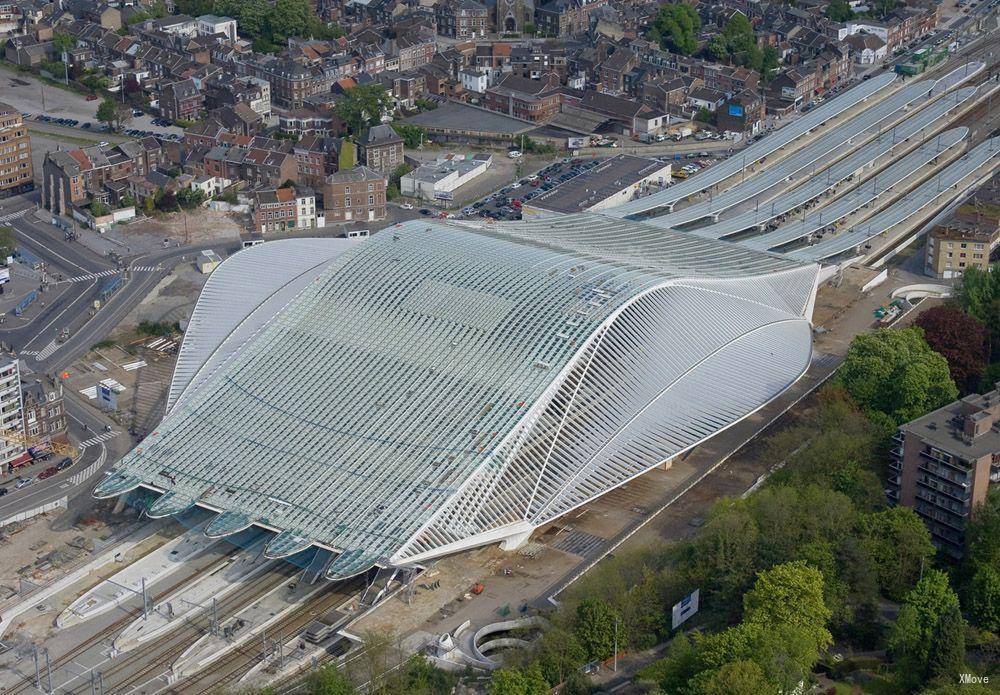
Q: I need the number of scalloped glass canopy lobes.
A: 5